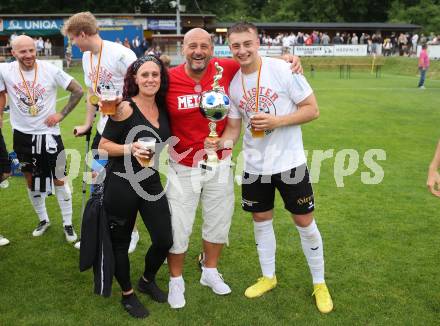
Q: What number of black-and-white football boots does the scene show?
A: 2